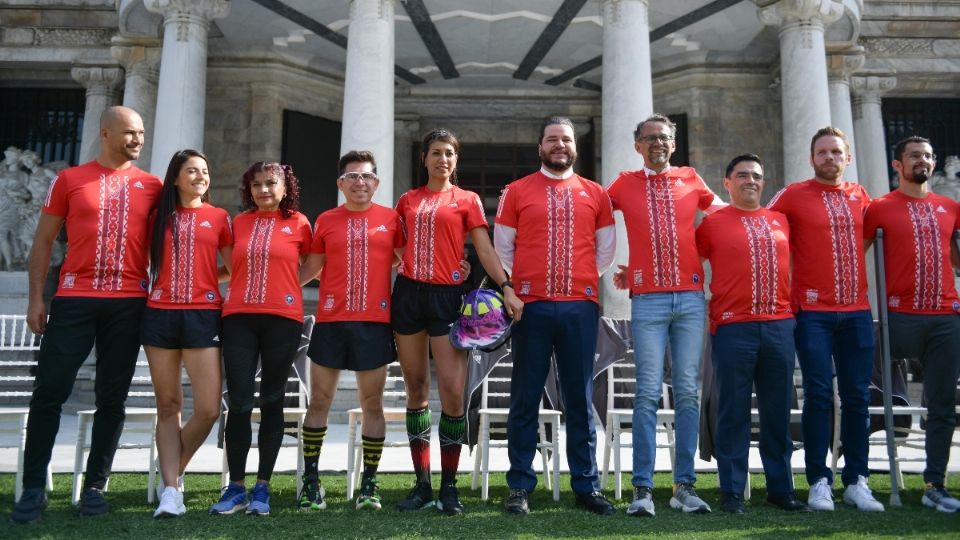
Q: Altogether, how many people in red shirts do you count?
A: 10